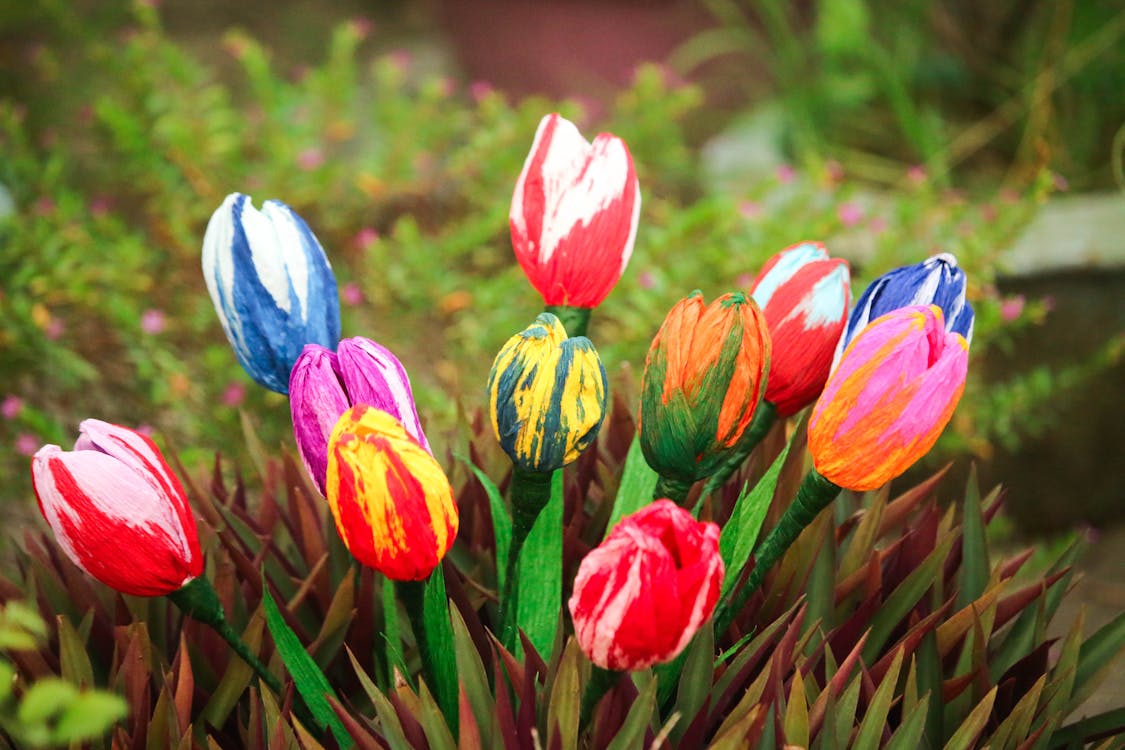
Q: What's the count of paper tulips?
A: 11